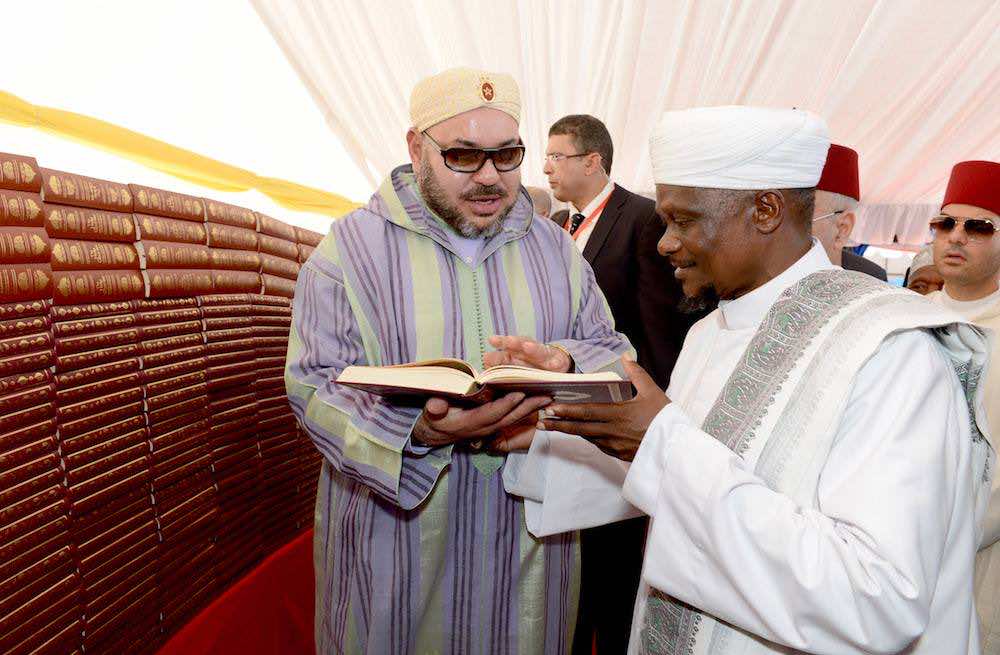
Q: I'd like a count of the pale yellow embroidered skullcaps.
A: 1